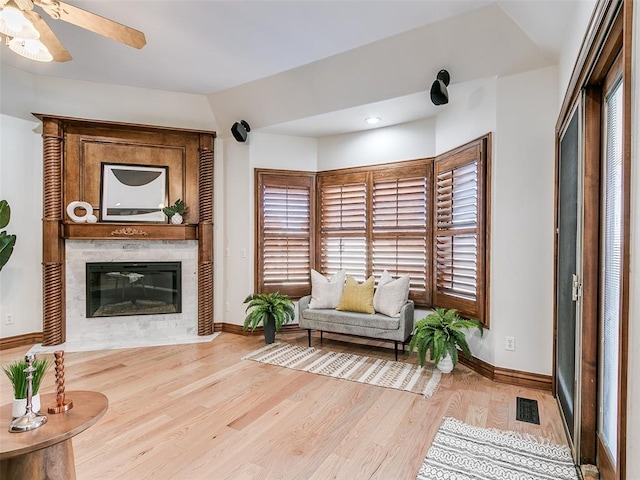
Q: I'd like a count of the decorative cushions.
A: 3